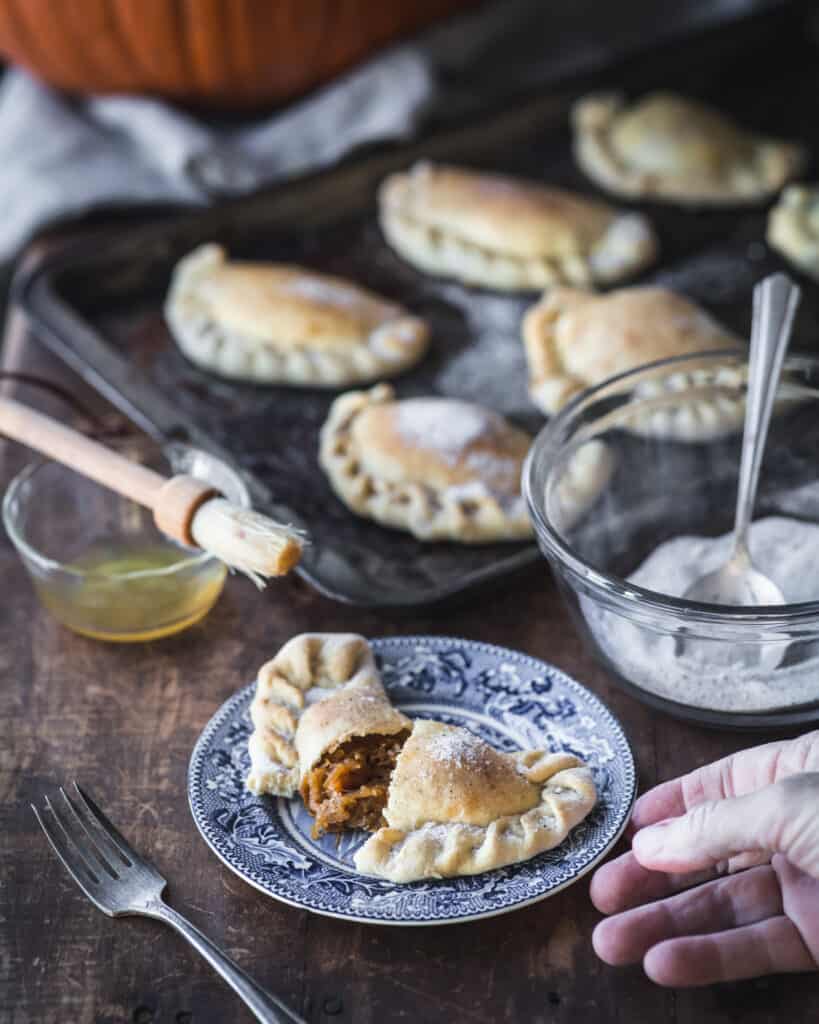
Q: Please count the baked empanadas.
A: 7